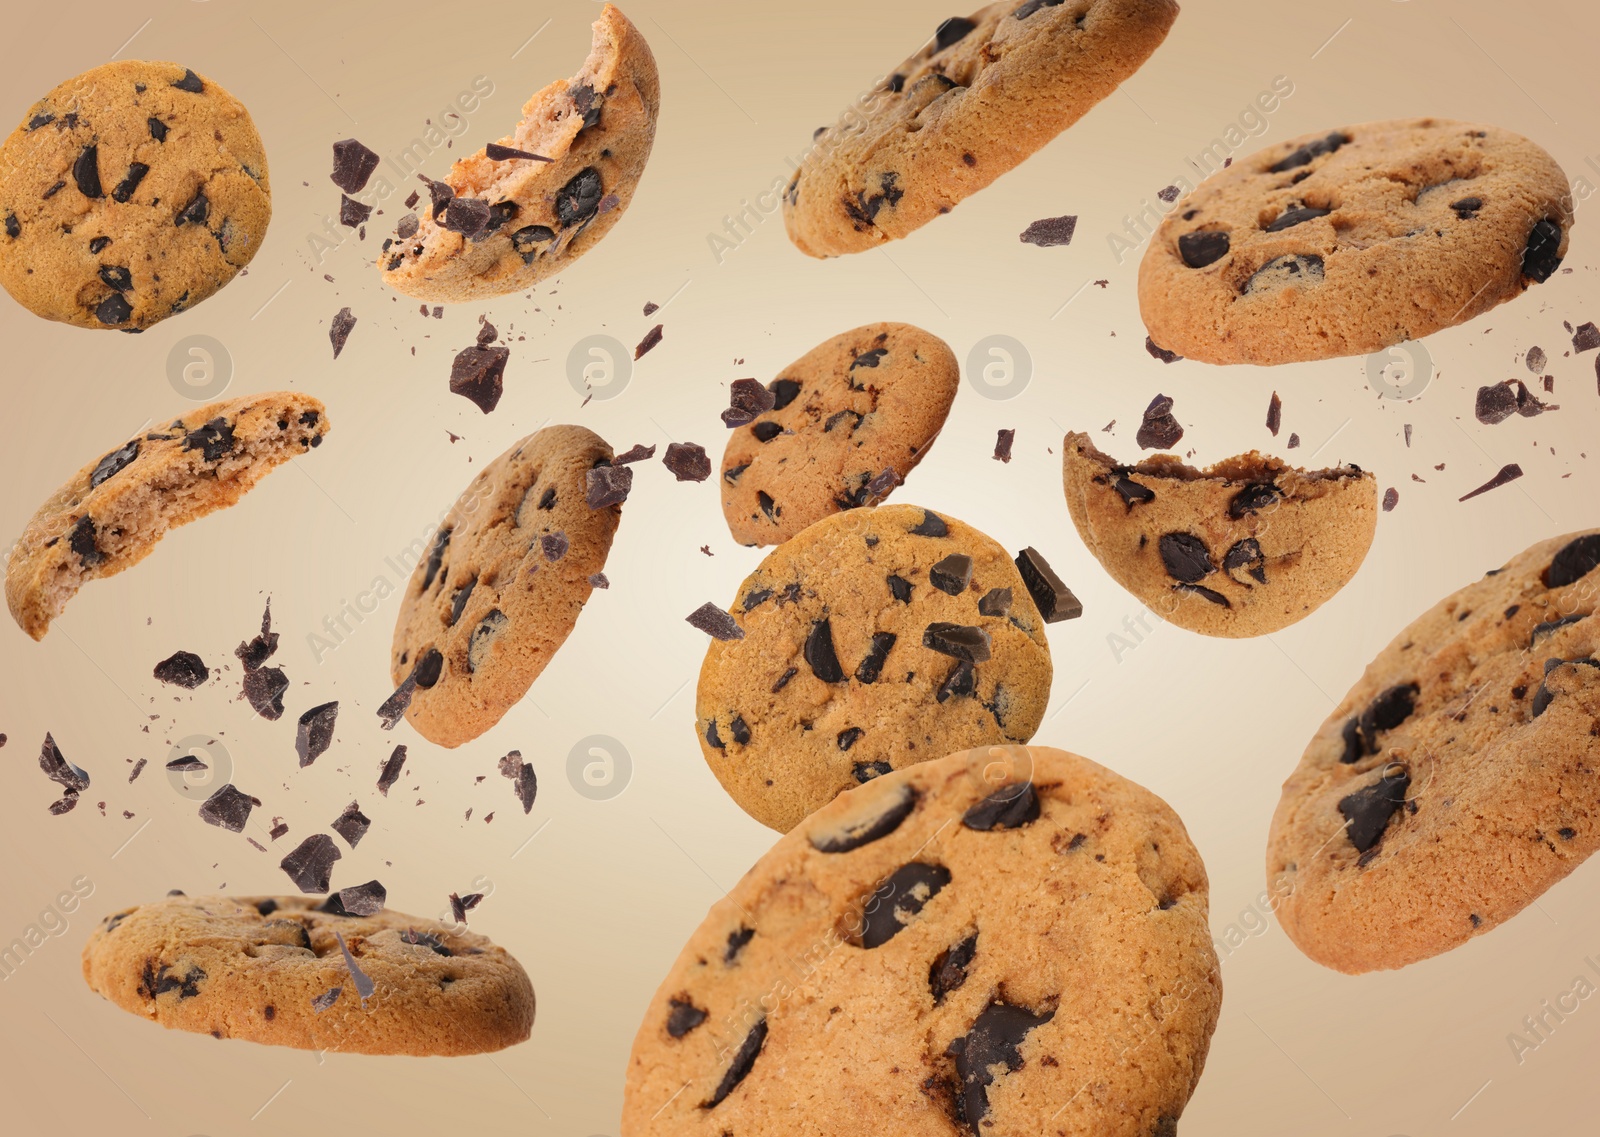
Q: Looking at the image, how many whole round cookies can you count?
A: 9